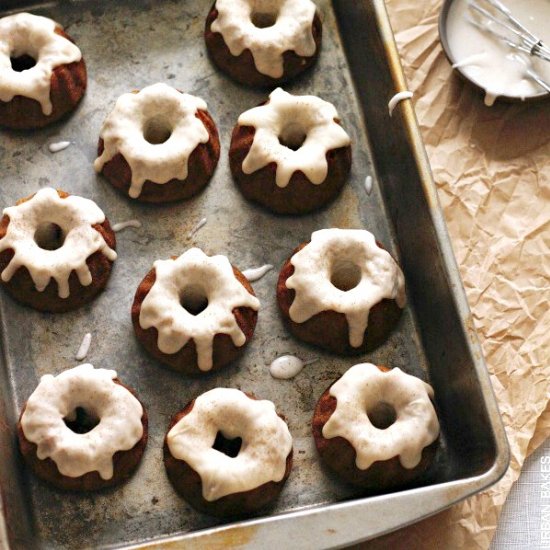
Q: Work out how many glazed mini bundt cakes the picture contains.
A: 10